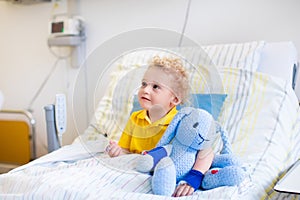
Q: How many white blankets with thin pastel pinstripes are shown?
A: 1